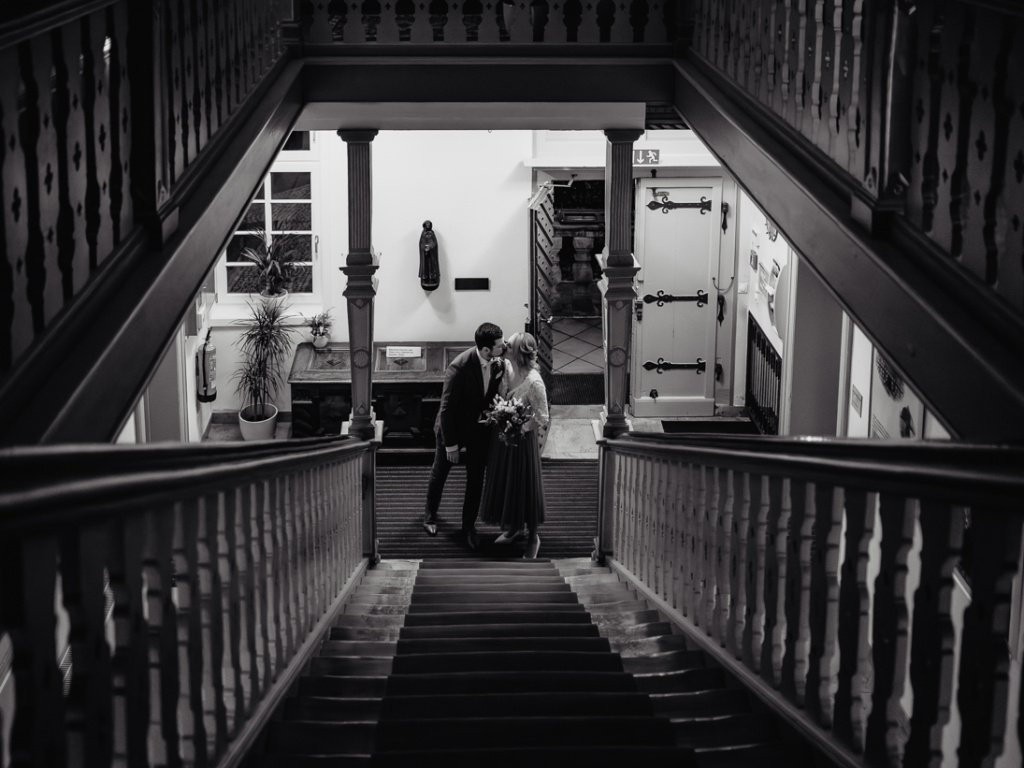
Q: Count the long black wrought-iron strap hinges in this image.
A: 3